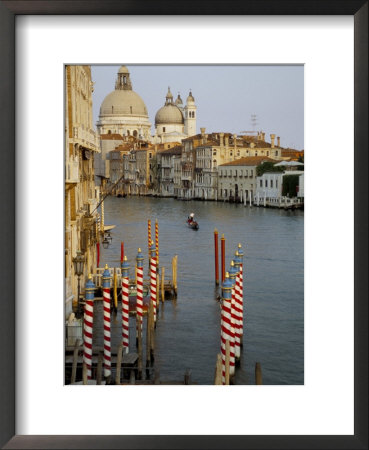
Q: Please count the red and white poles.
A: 9